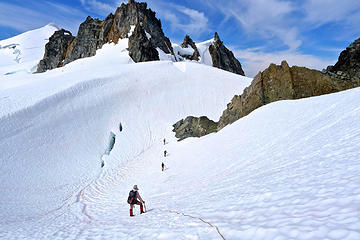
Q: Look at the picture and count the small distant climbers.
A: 3